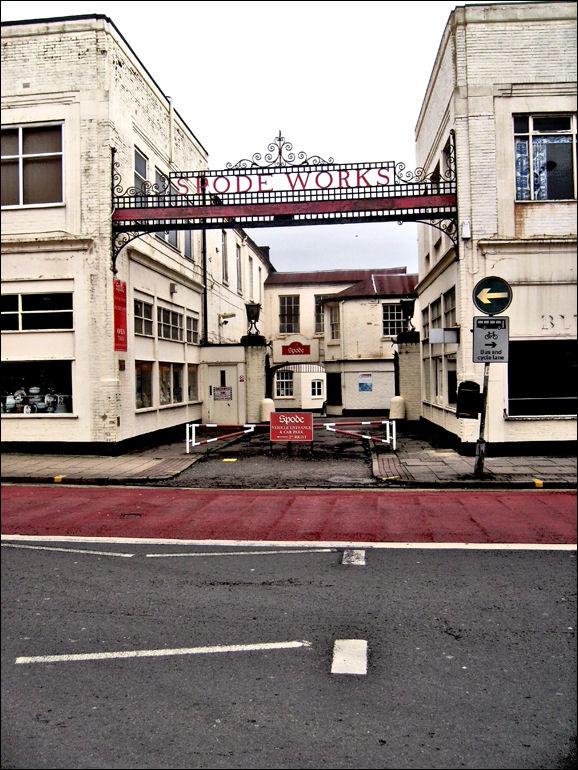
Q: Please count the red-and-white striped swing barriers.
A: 2